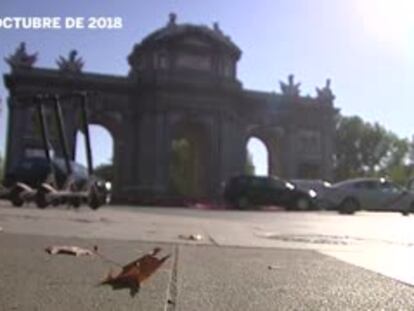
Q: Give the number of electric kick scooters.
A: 3